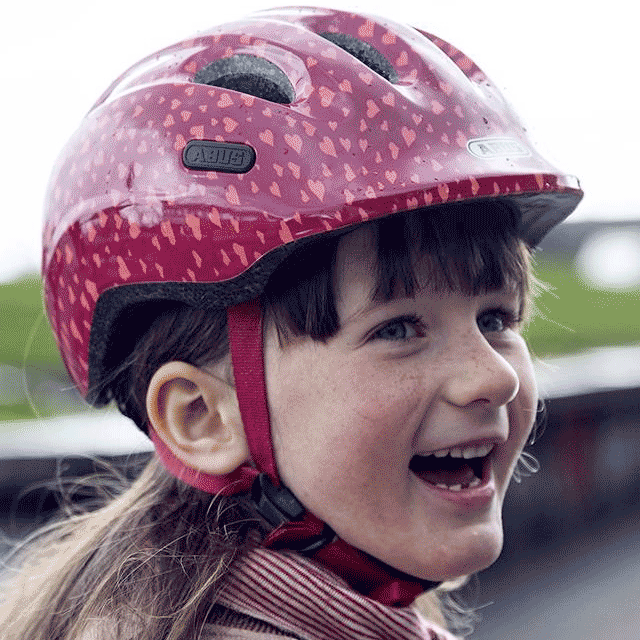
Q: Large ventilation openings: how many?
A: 2